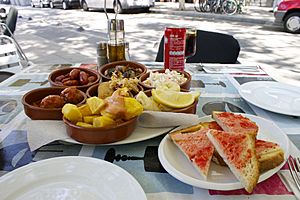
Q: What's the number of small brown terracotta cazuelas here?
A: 7